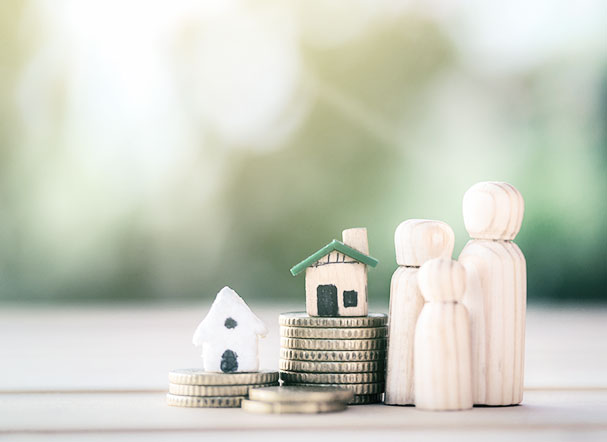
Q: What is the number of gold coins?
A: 13